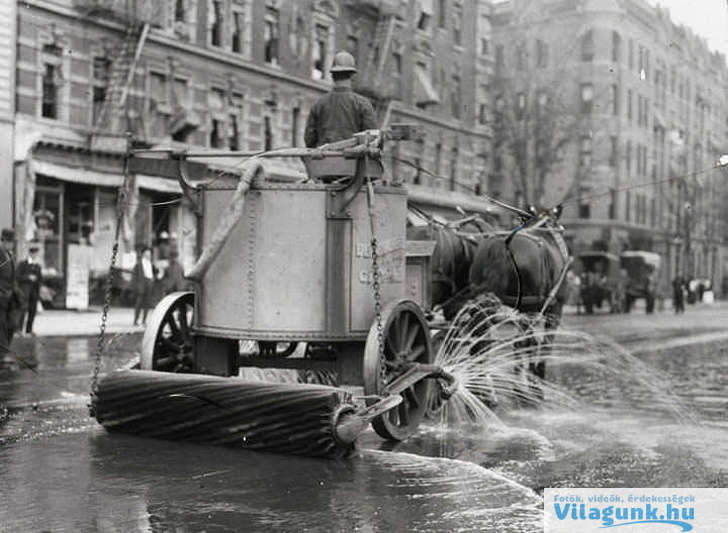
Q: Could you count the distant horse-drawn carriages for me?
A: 2